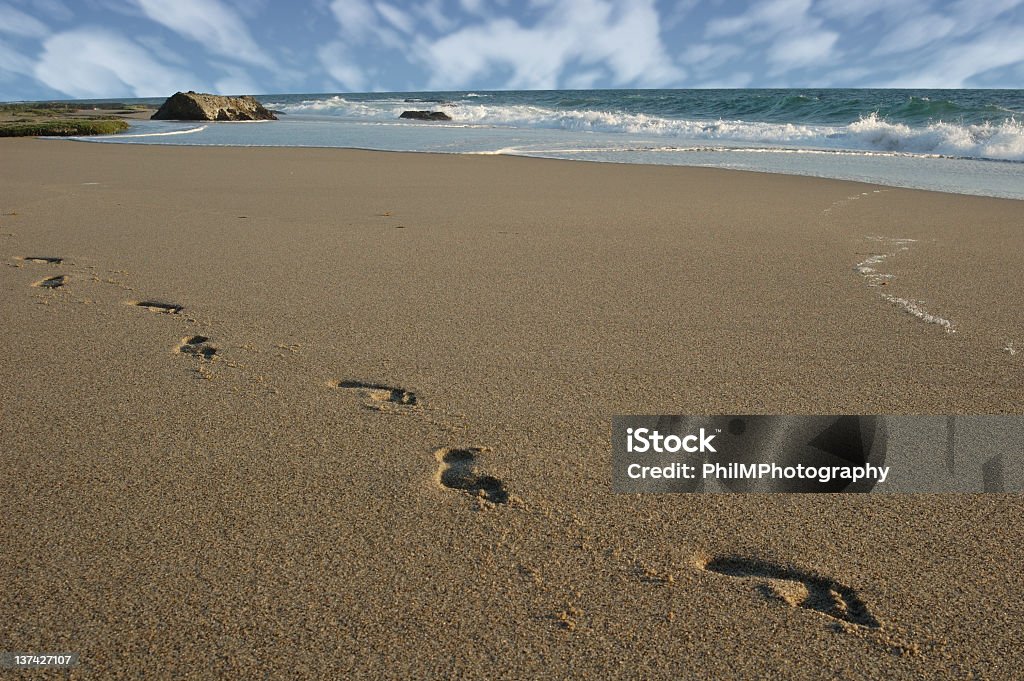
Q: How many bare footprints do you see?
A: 7